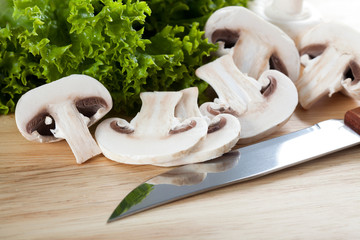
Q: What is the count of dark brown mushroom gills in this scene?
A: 11